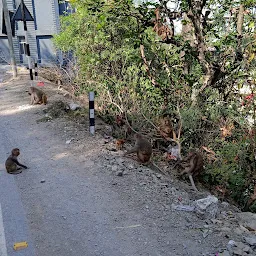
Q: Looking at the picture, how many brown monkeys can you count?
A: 4